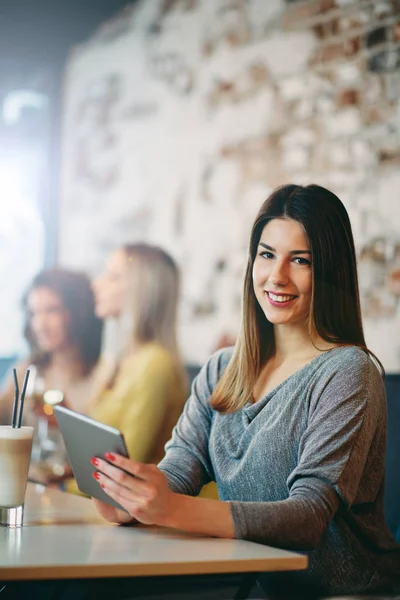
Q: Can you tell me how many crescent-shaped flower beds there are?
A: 0